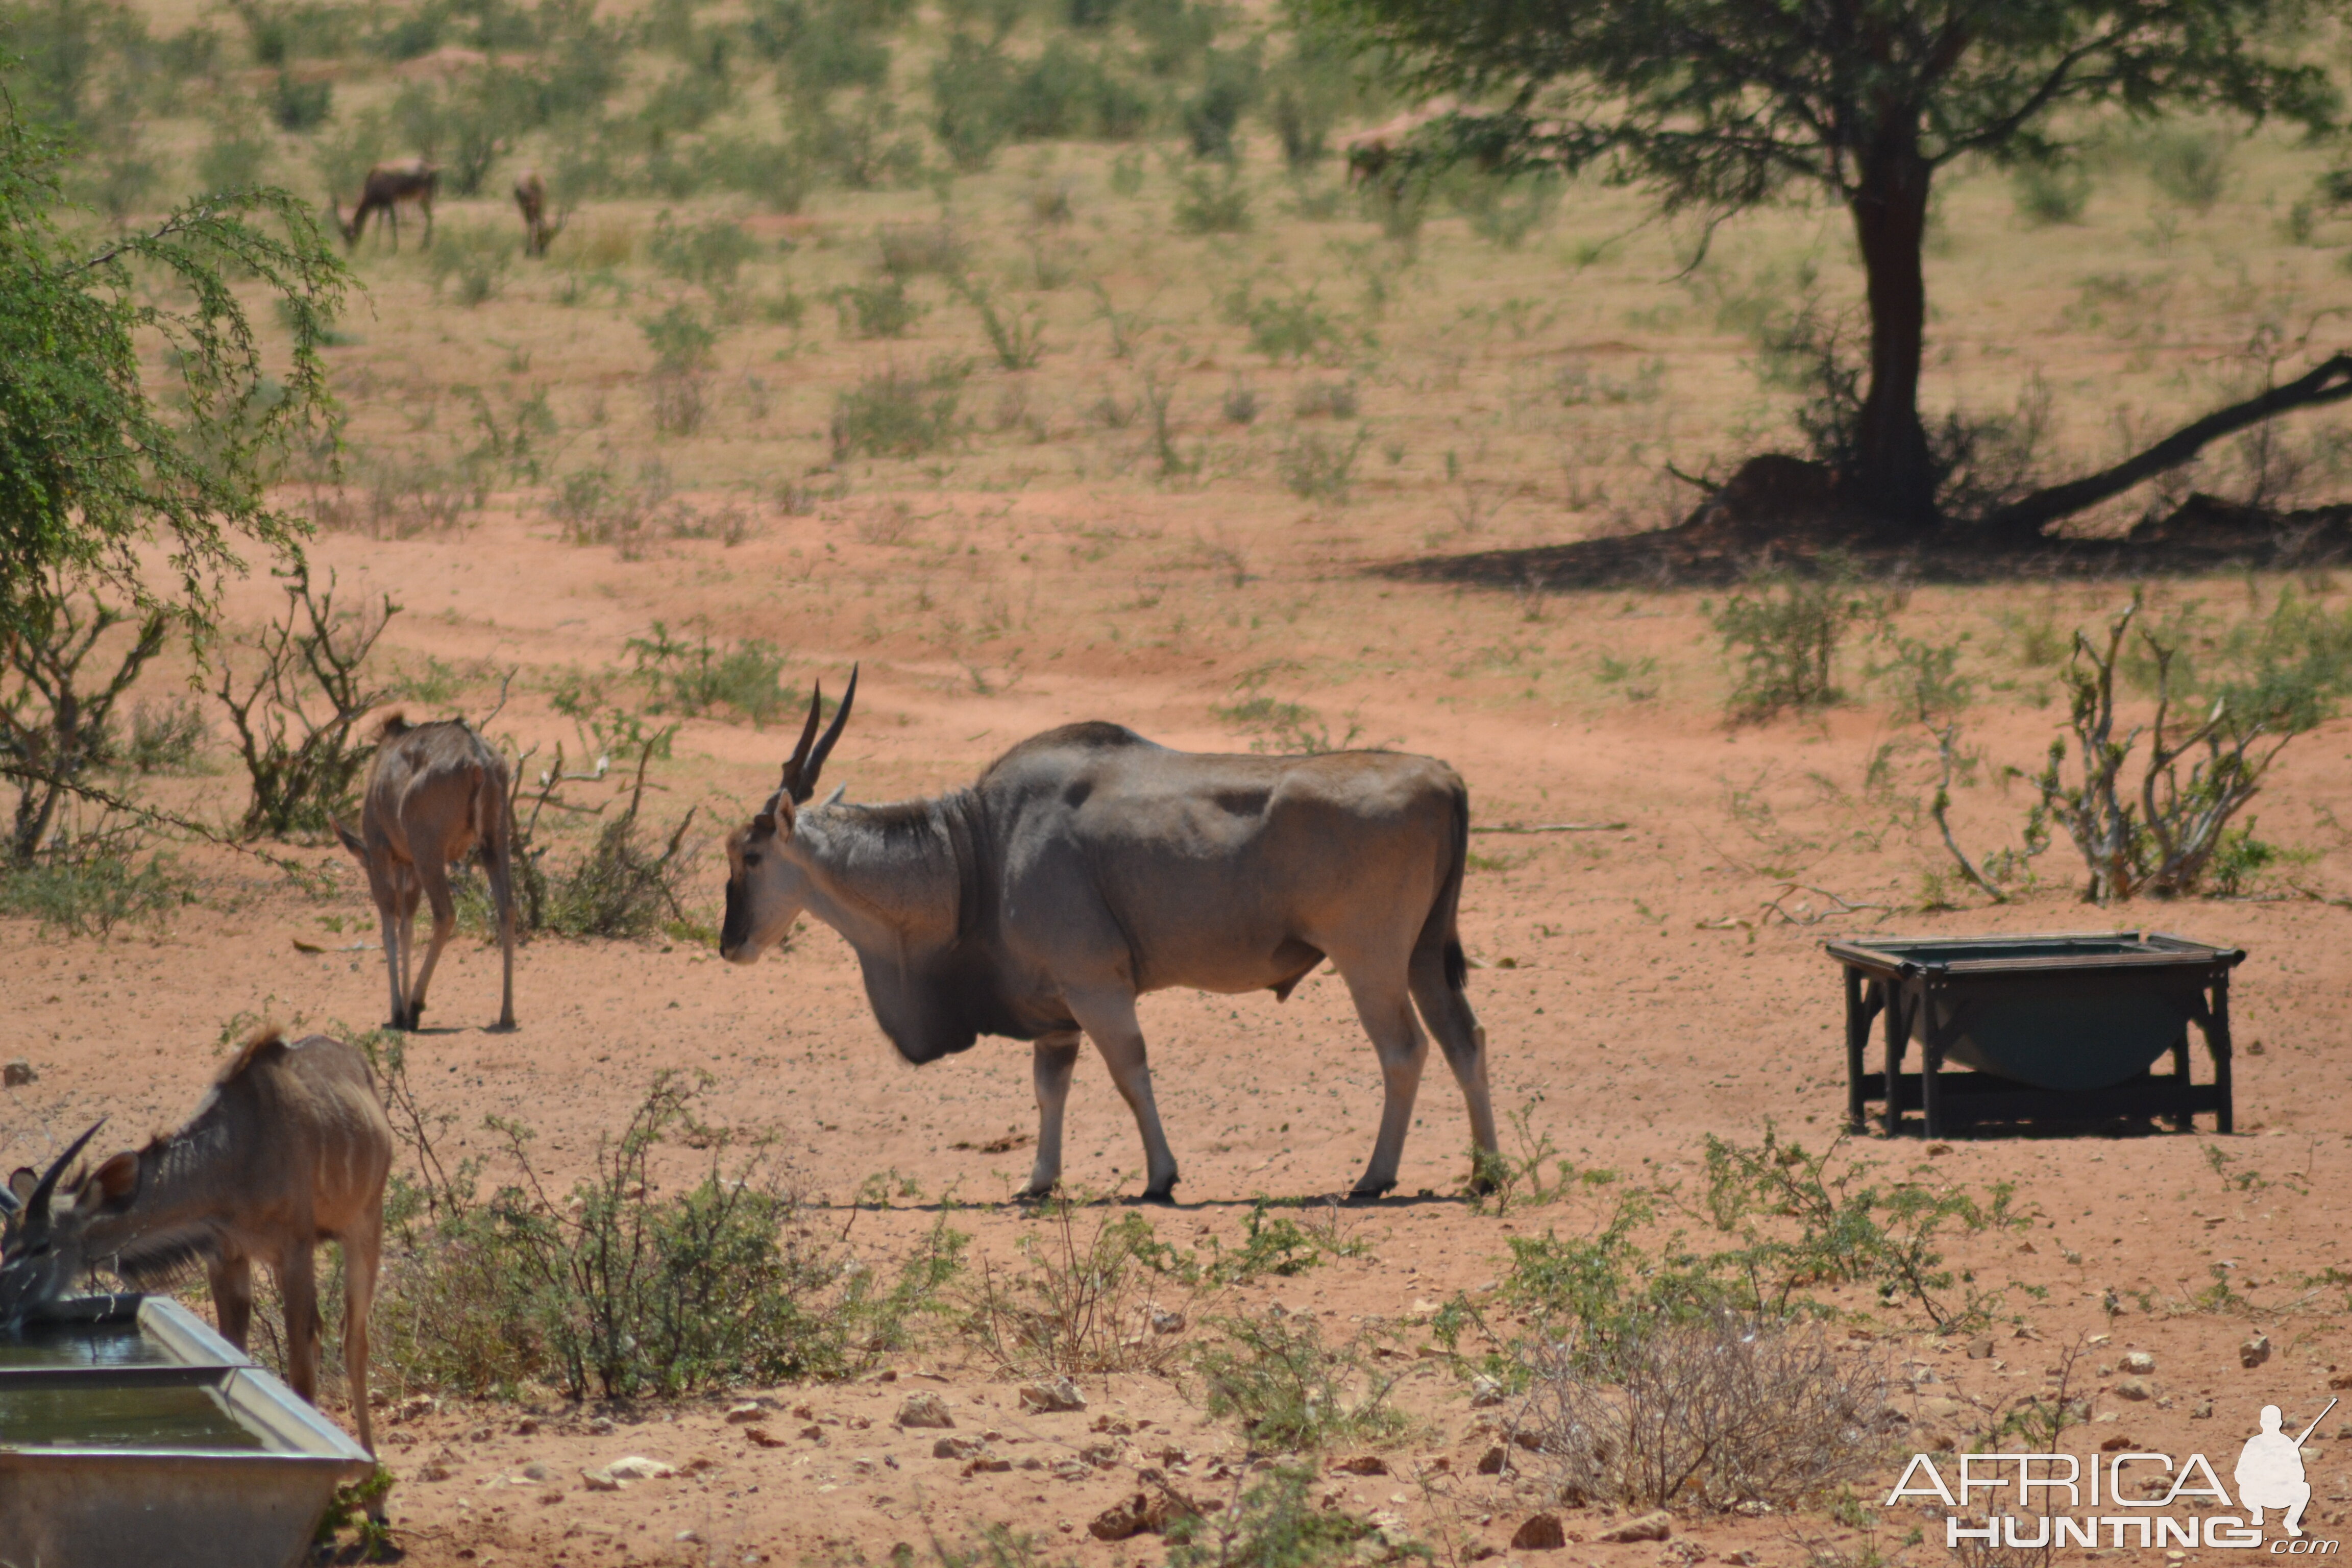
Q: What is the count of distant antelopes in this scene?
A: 2